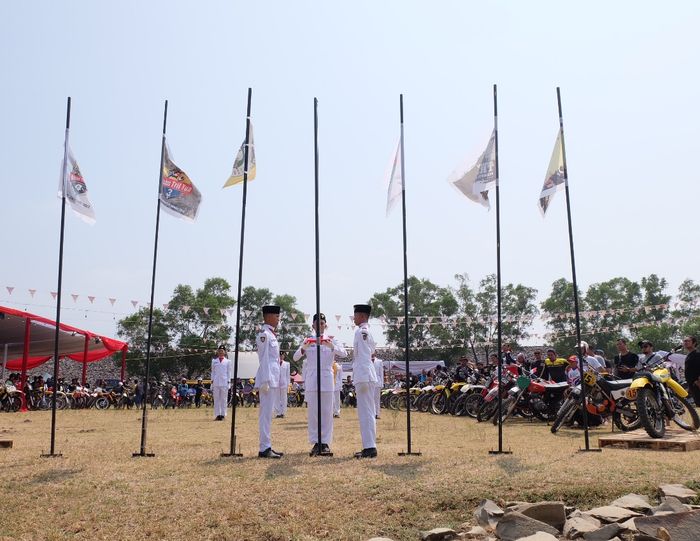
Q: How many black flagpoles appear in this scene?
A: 7